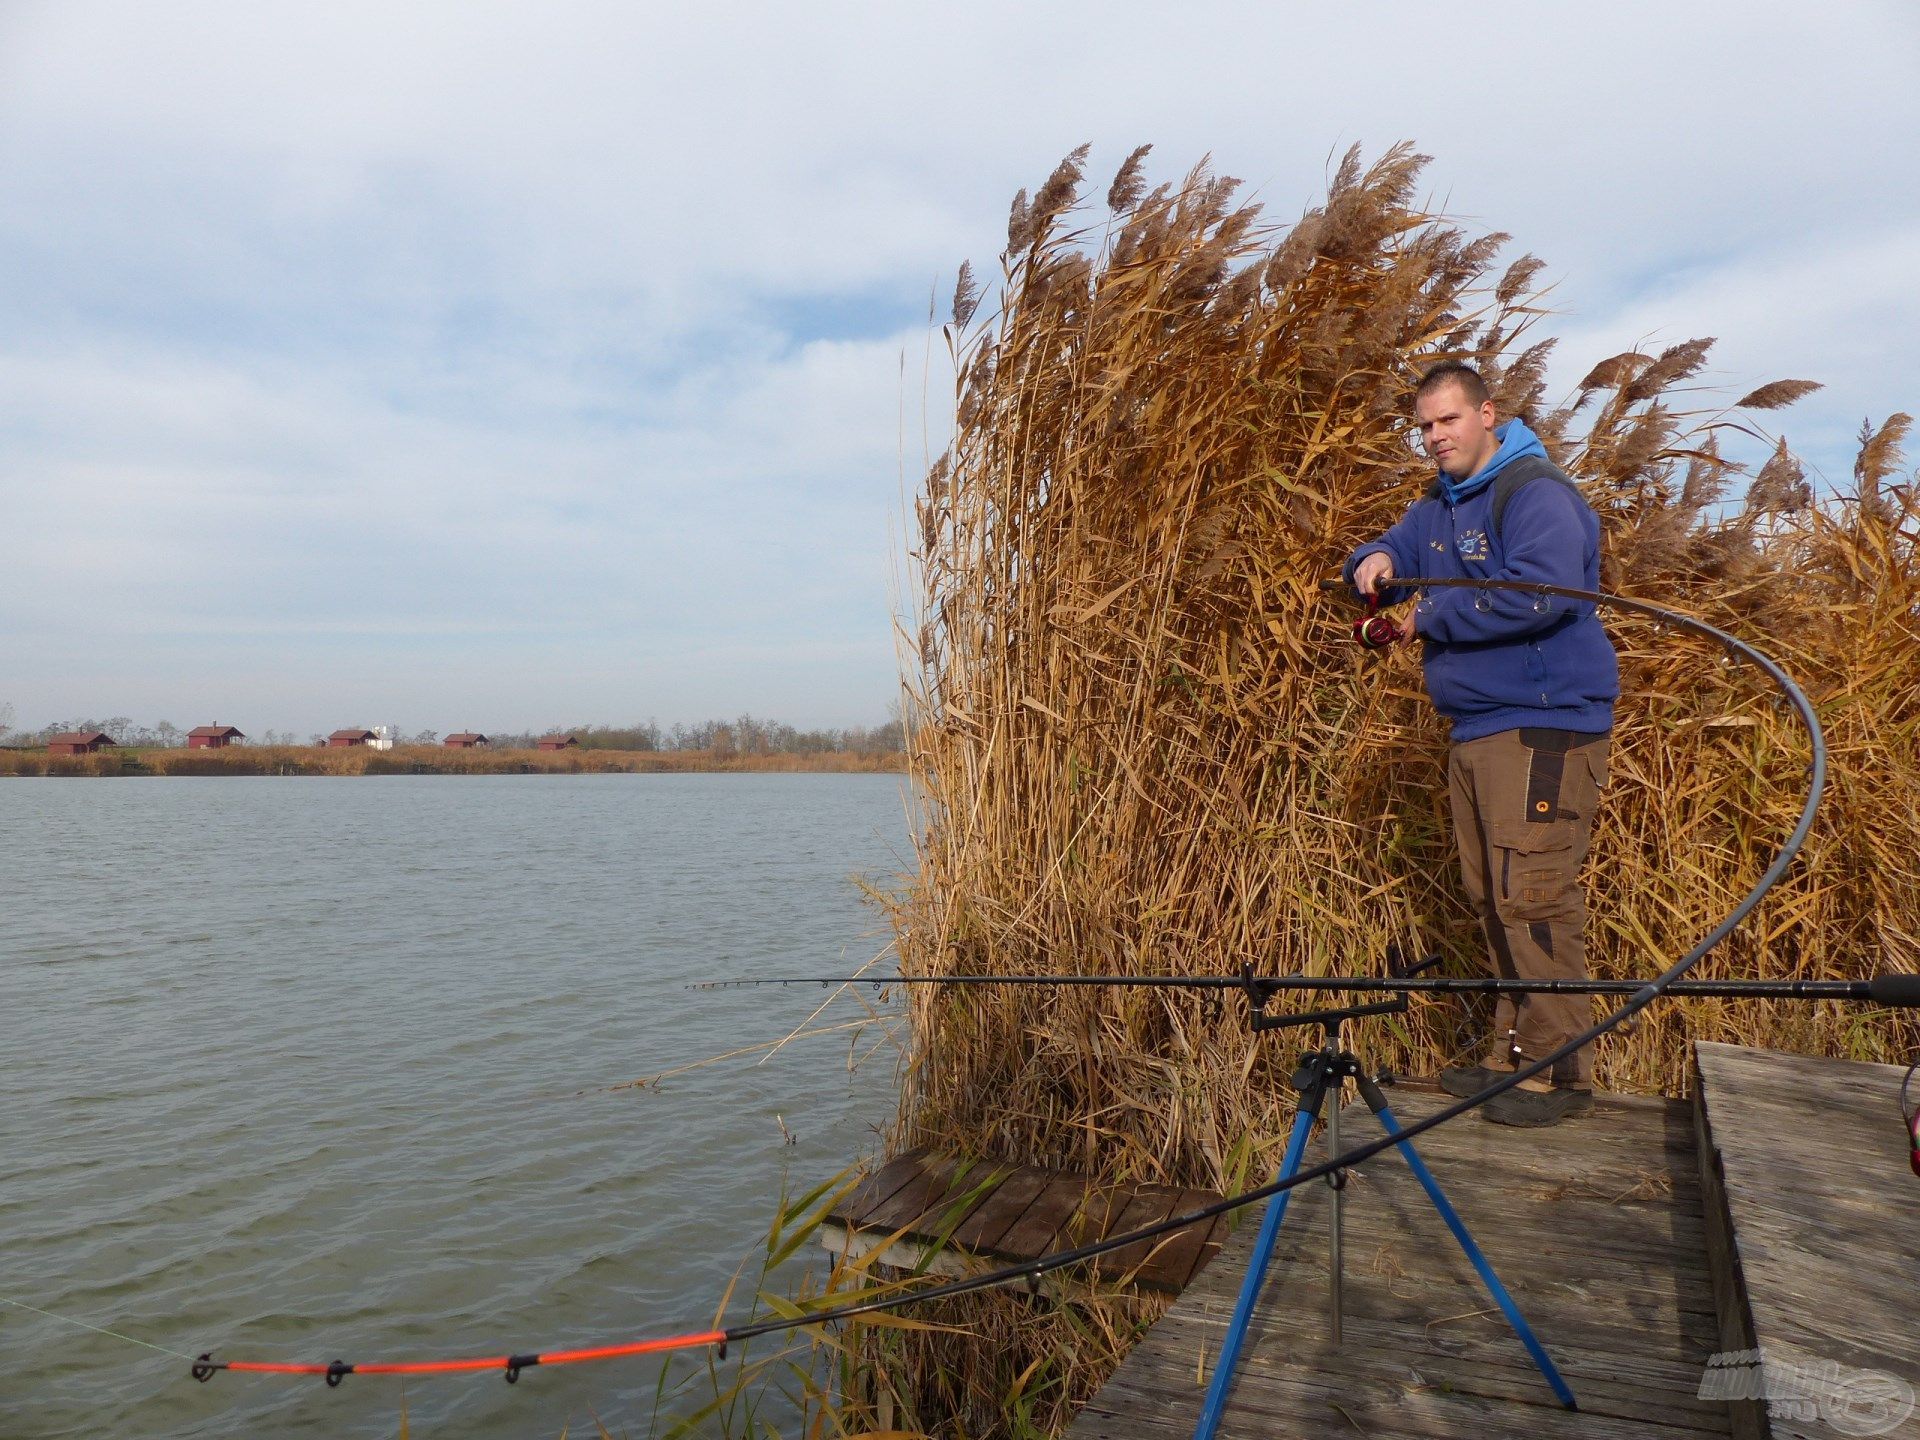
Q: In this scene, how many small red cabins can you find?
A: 5